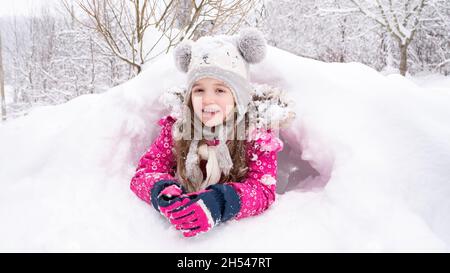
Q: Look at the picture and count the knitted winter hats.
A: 1